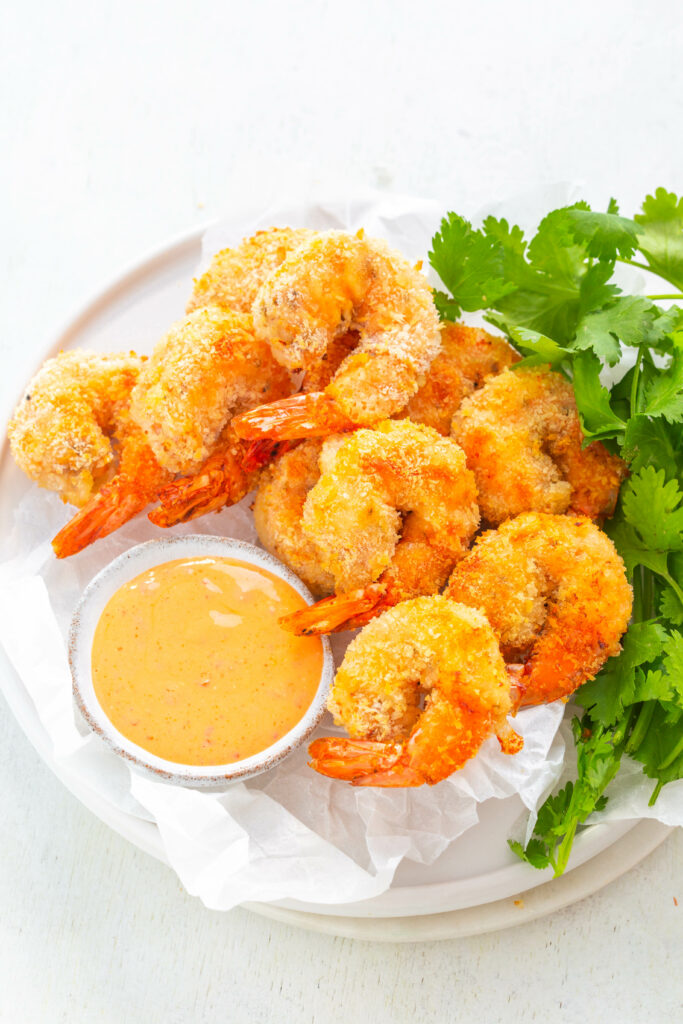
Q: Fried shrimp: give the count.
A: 10